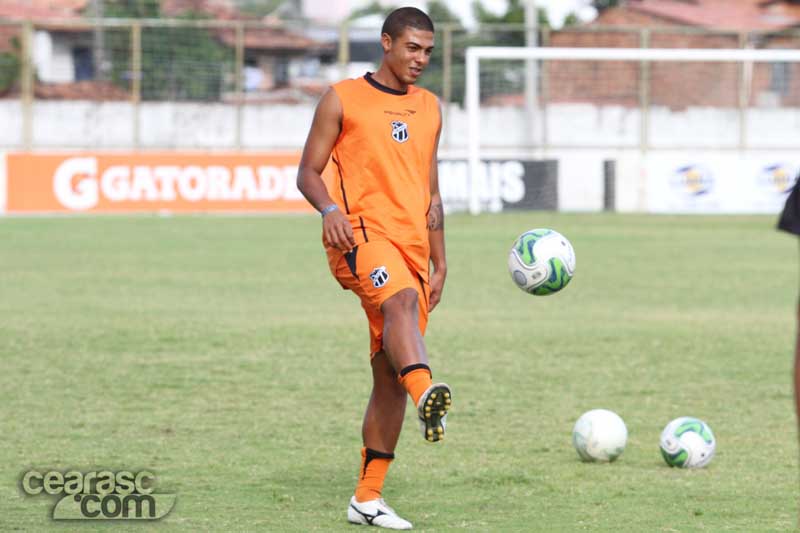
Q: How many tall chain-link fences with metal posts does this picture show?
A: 1